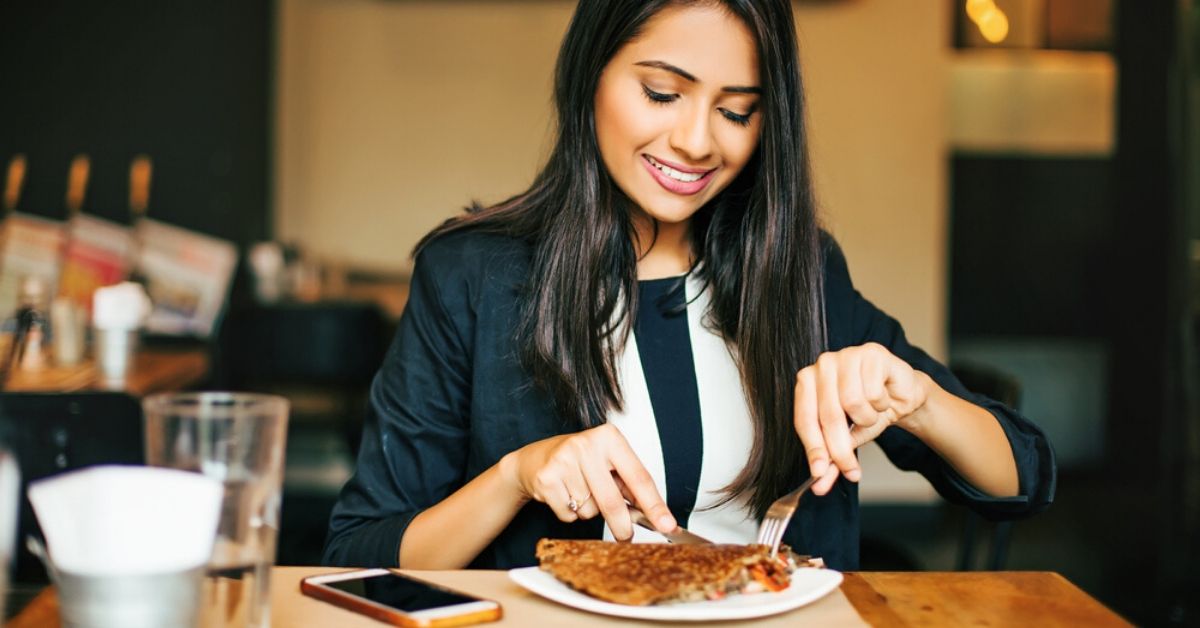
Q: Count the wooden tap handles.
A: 3